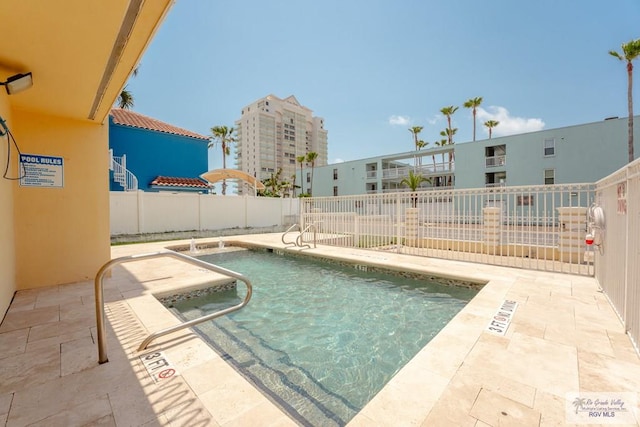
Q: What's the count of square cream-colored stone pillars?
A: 3